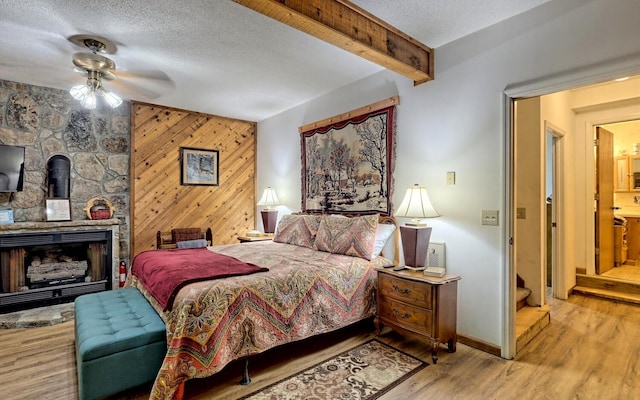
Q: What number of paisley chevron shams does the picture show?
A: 2